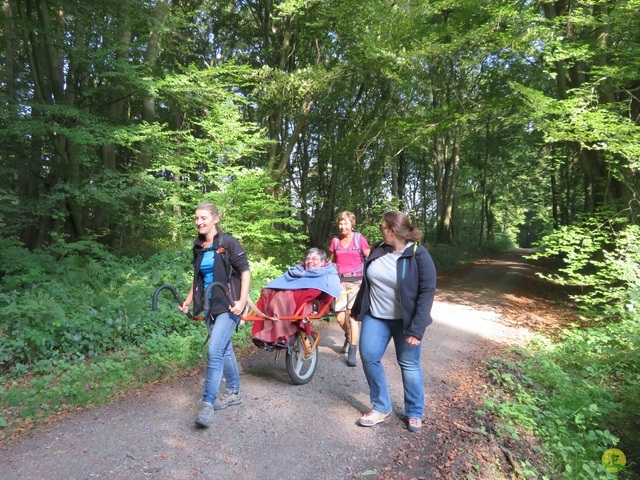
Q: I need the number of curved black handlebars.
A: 2